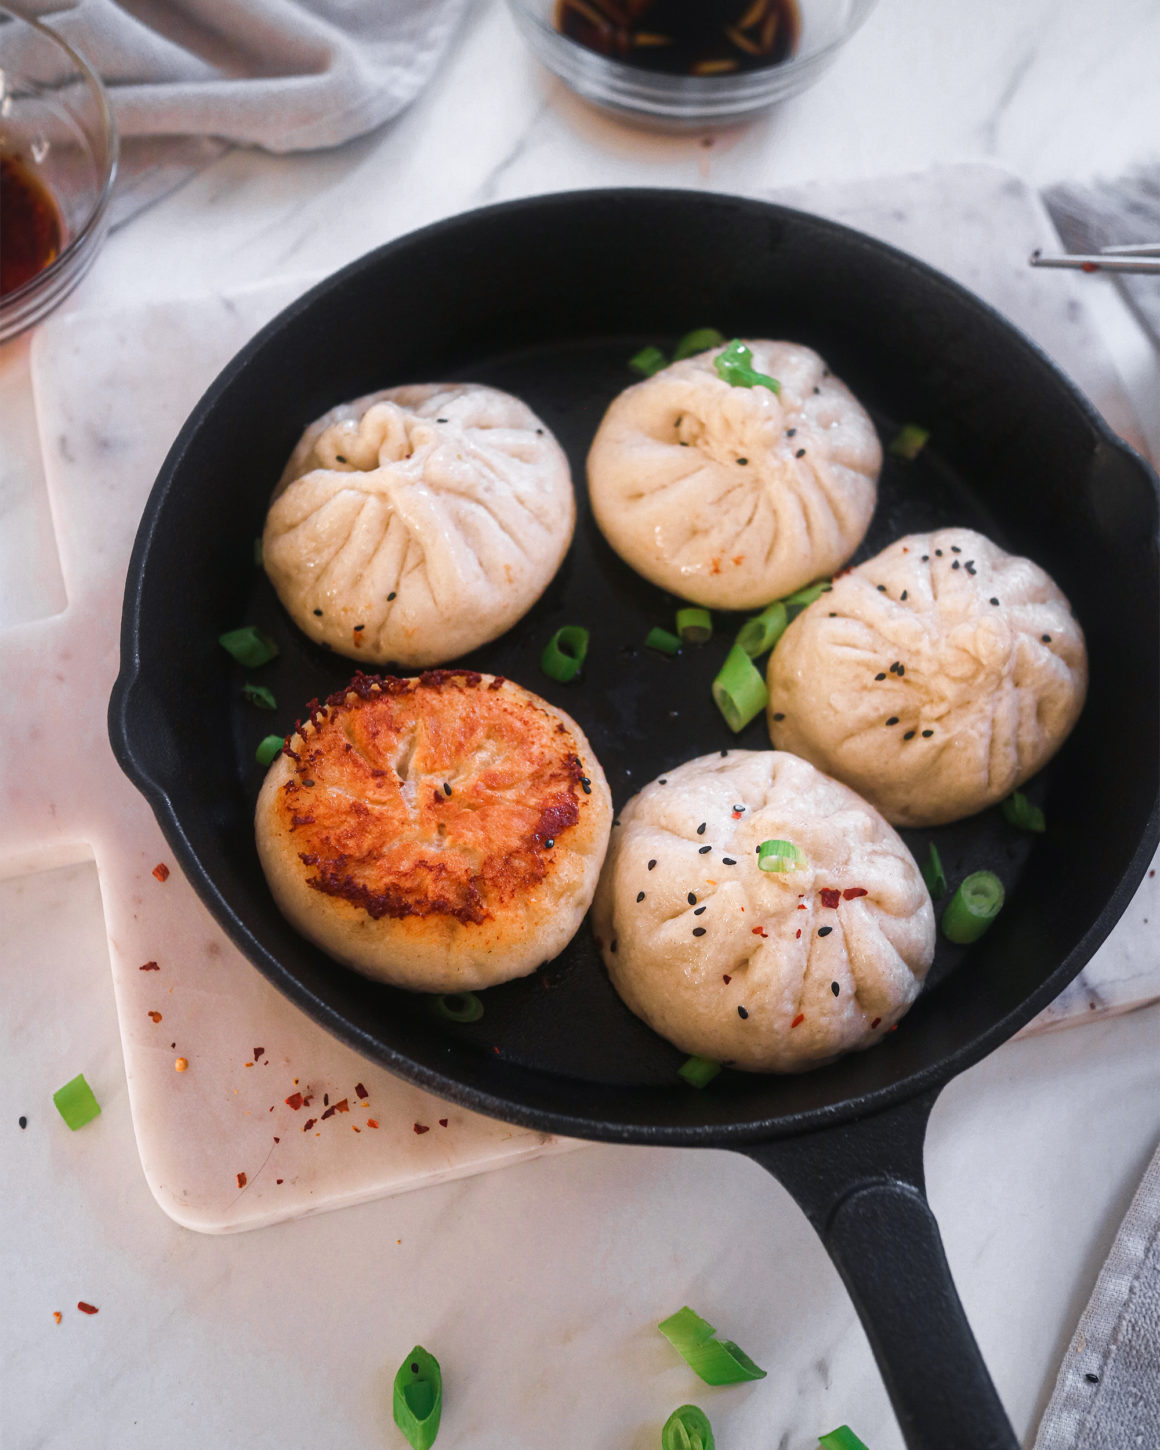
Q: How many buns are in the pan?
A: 5